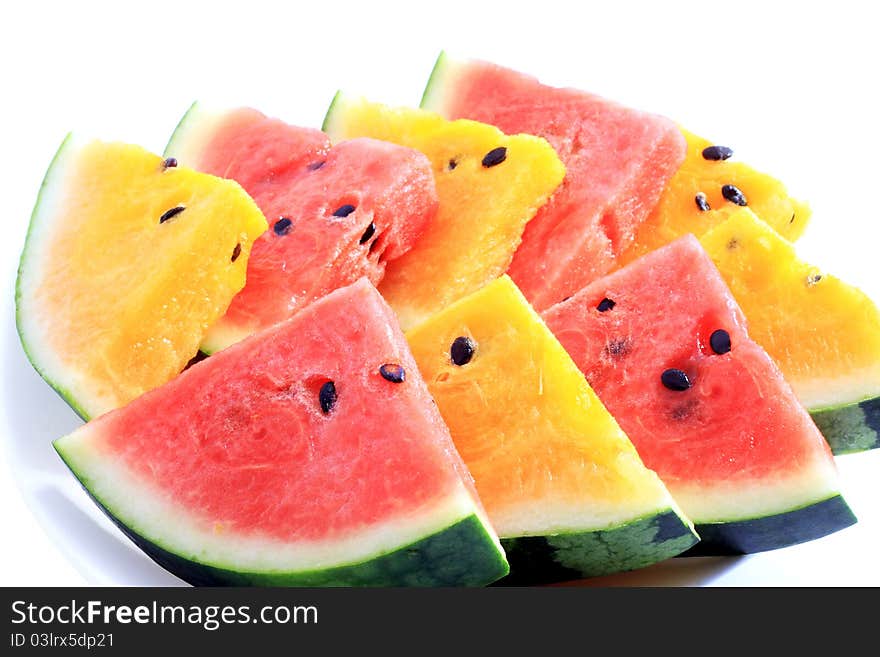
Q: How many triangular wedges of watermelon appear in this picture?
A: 9